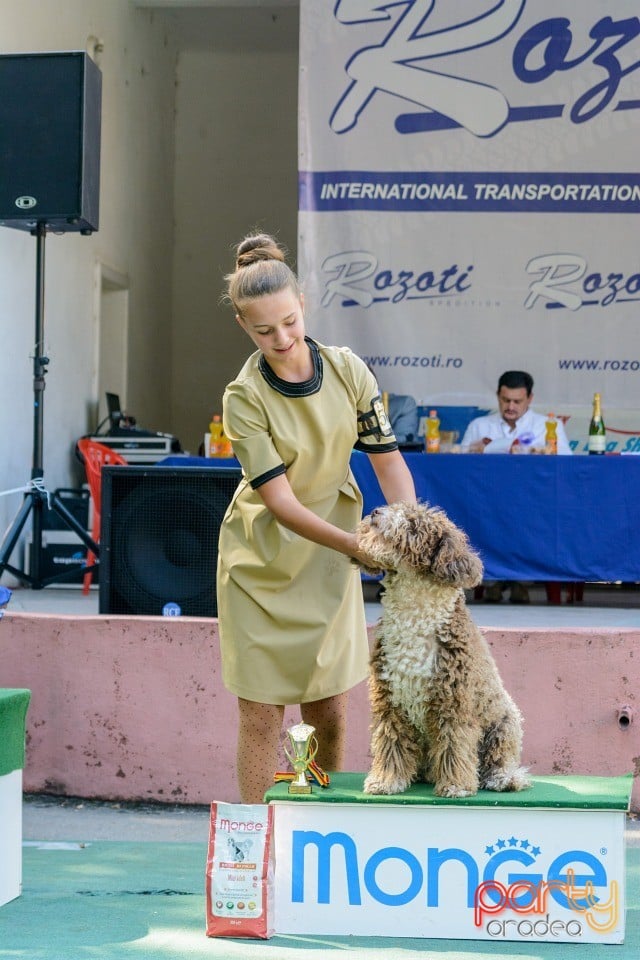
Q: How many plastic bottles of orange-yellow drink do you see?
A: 4